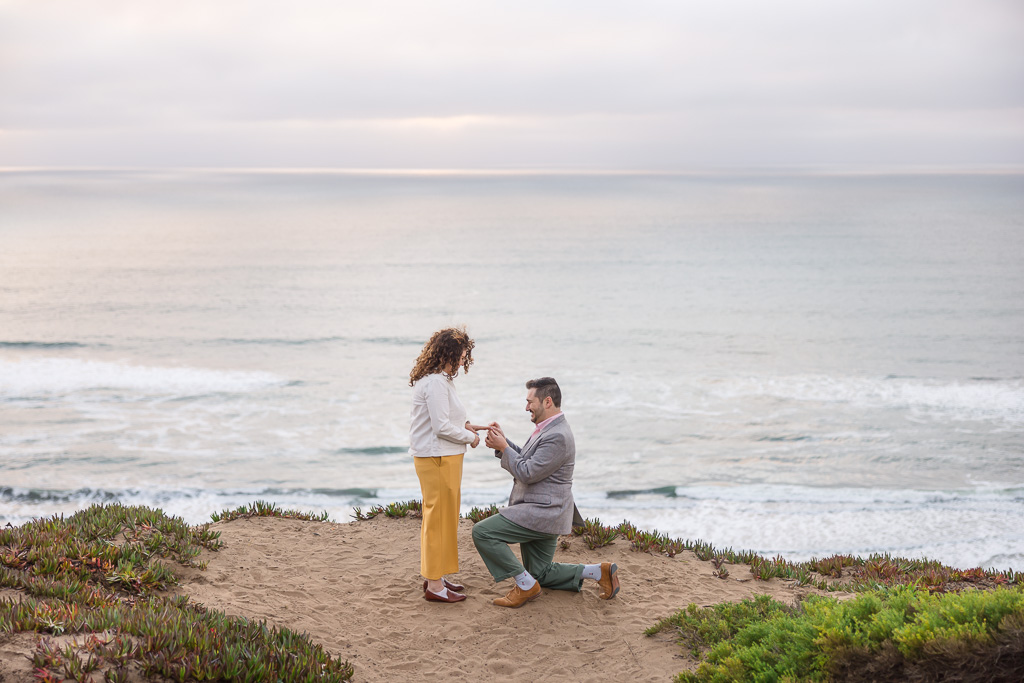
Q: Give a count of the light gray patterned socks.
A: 2